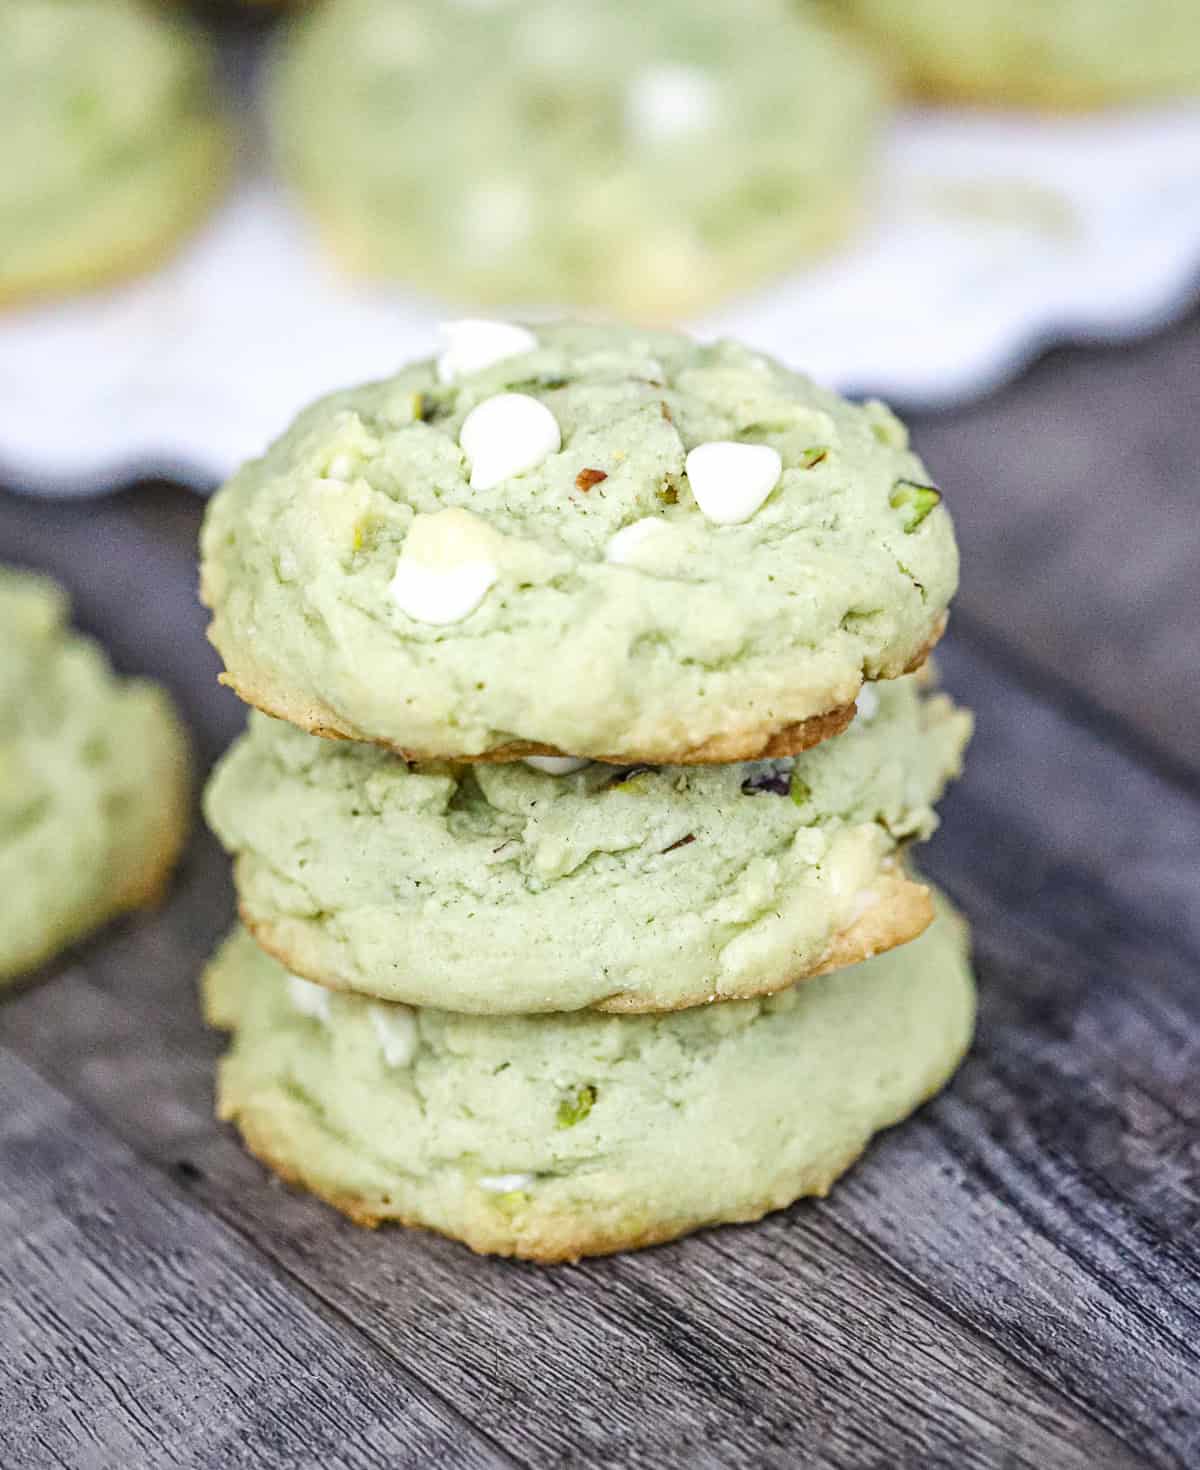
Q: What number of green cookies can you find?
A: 7